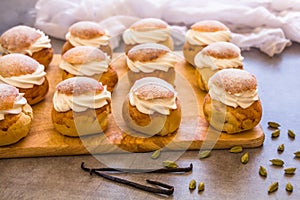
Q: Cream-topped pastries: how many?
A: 12